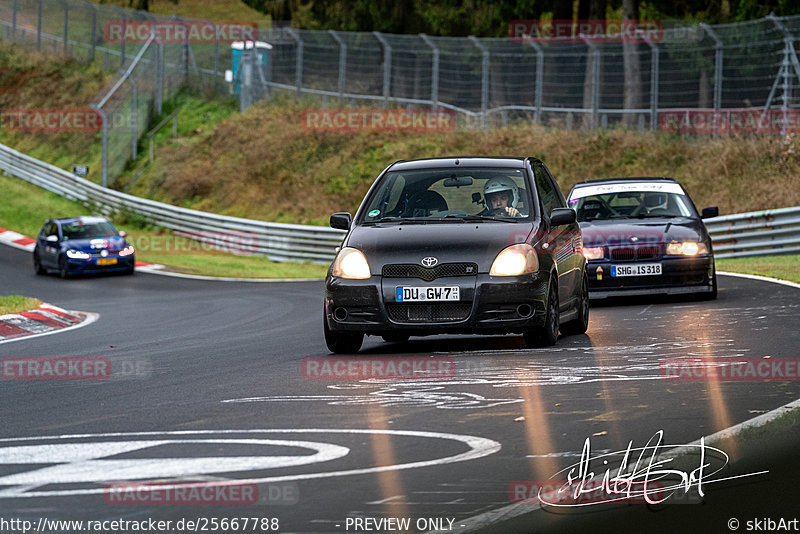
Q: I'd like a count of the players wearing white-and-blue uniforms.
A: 0